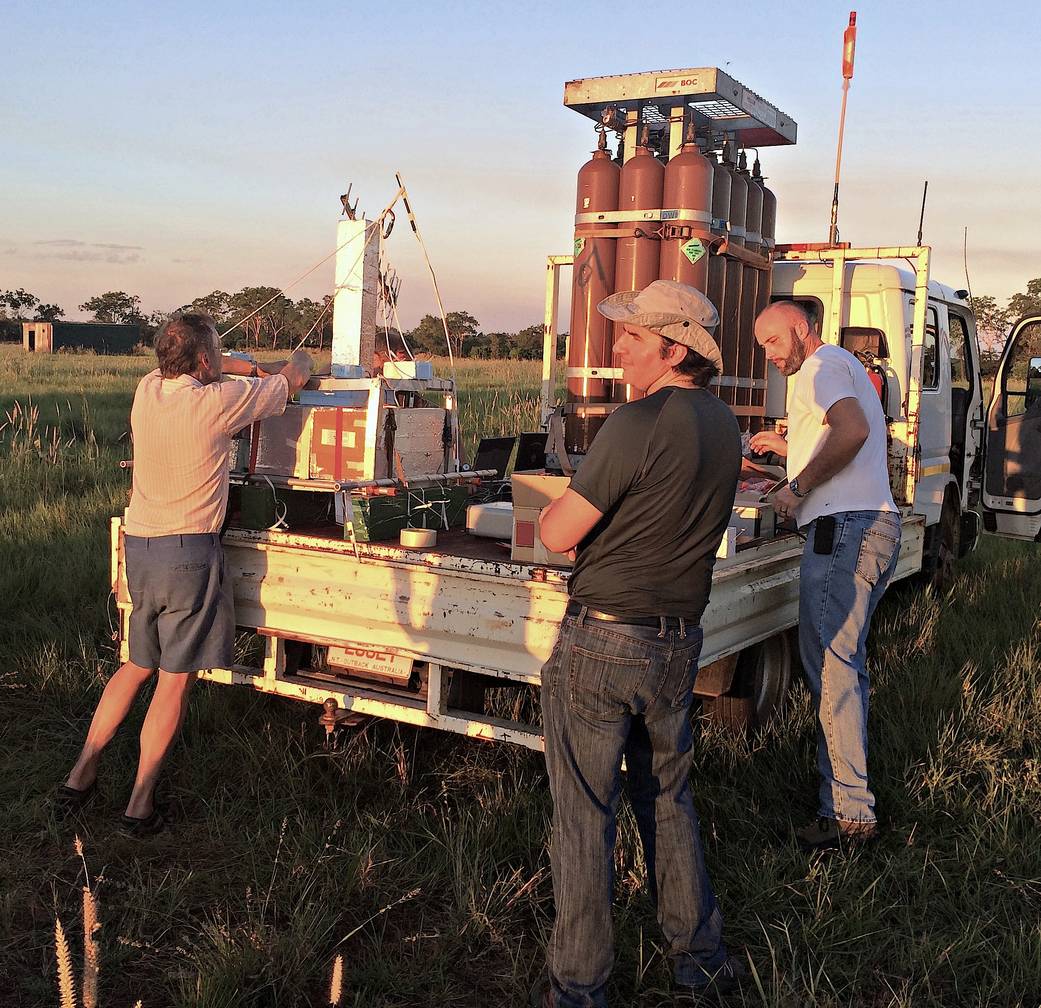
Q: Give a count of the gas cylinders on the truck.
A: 7